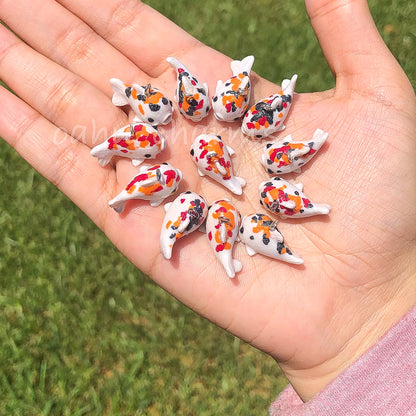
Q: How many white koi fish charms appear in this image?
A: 12